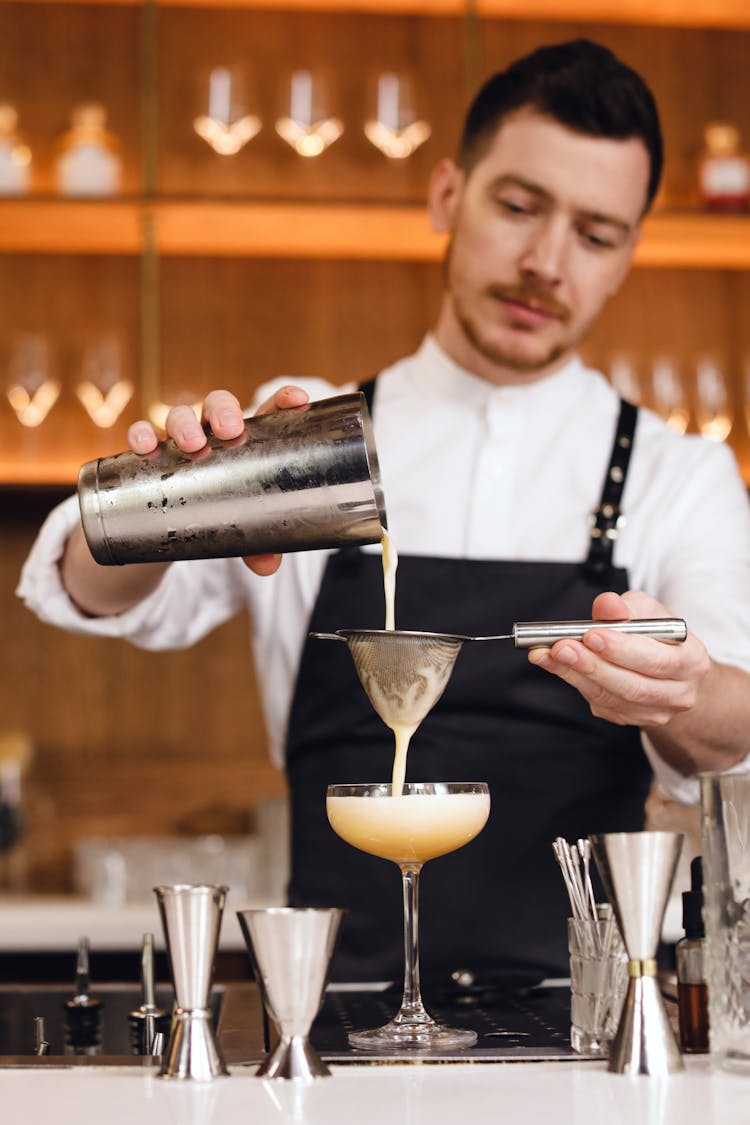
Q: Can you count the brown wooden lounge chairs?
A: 0